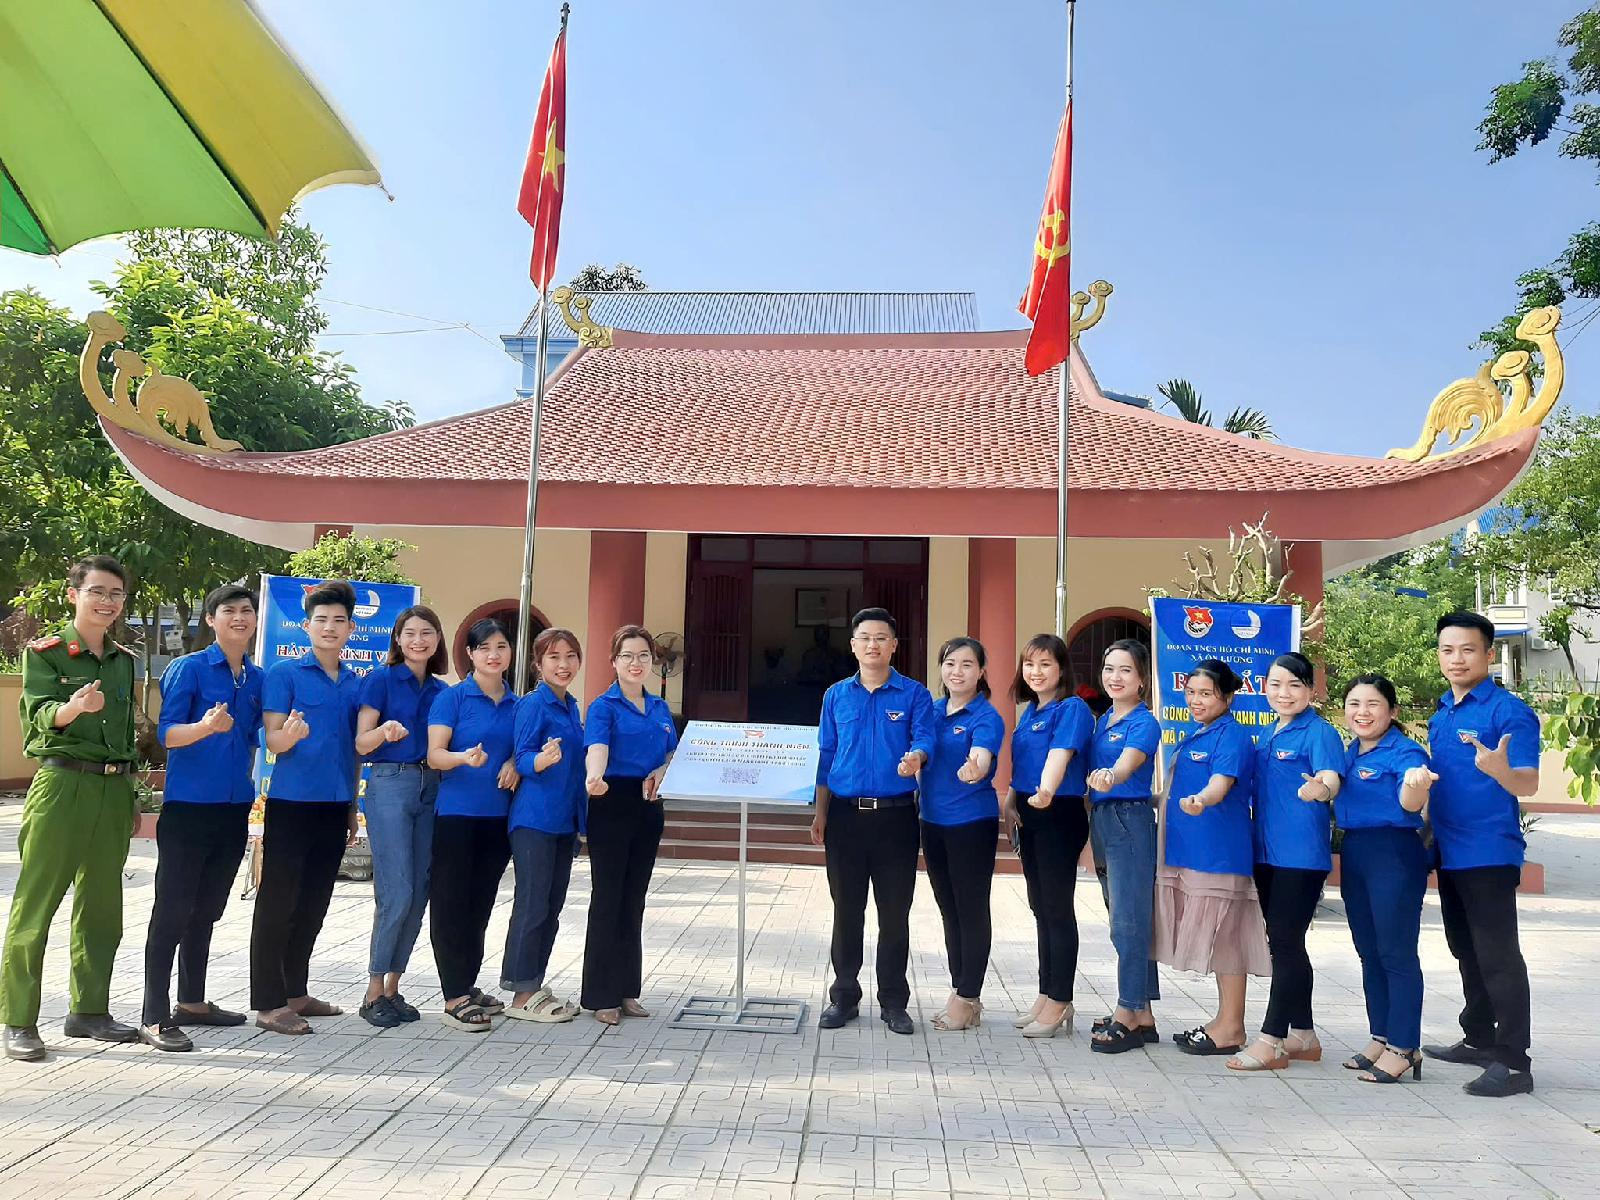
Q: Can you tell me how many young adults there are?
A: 15